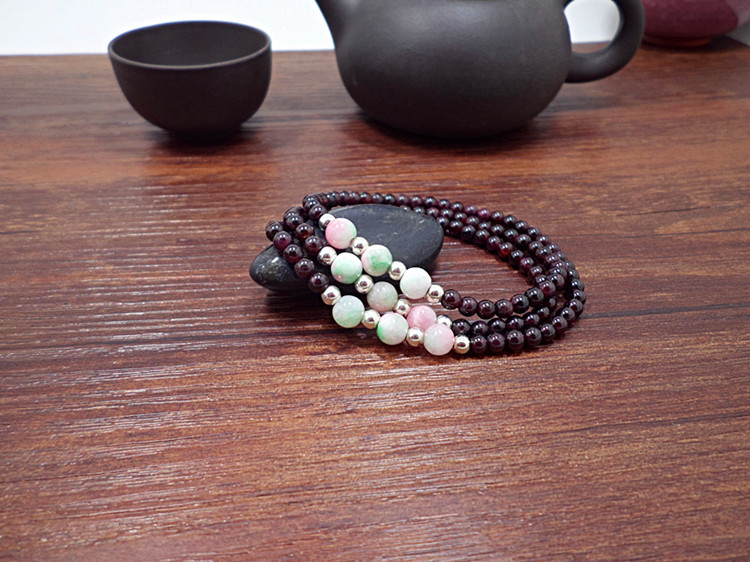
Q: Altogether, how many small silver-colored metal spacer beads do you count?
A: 12